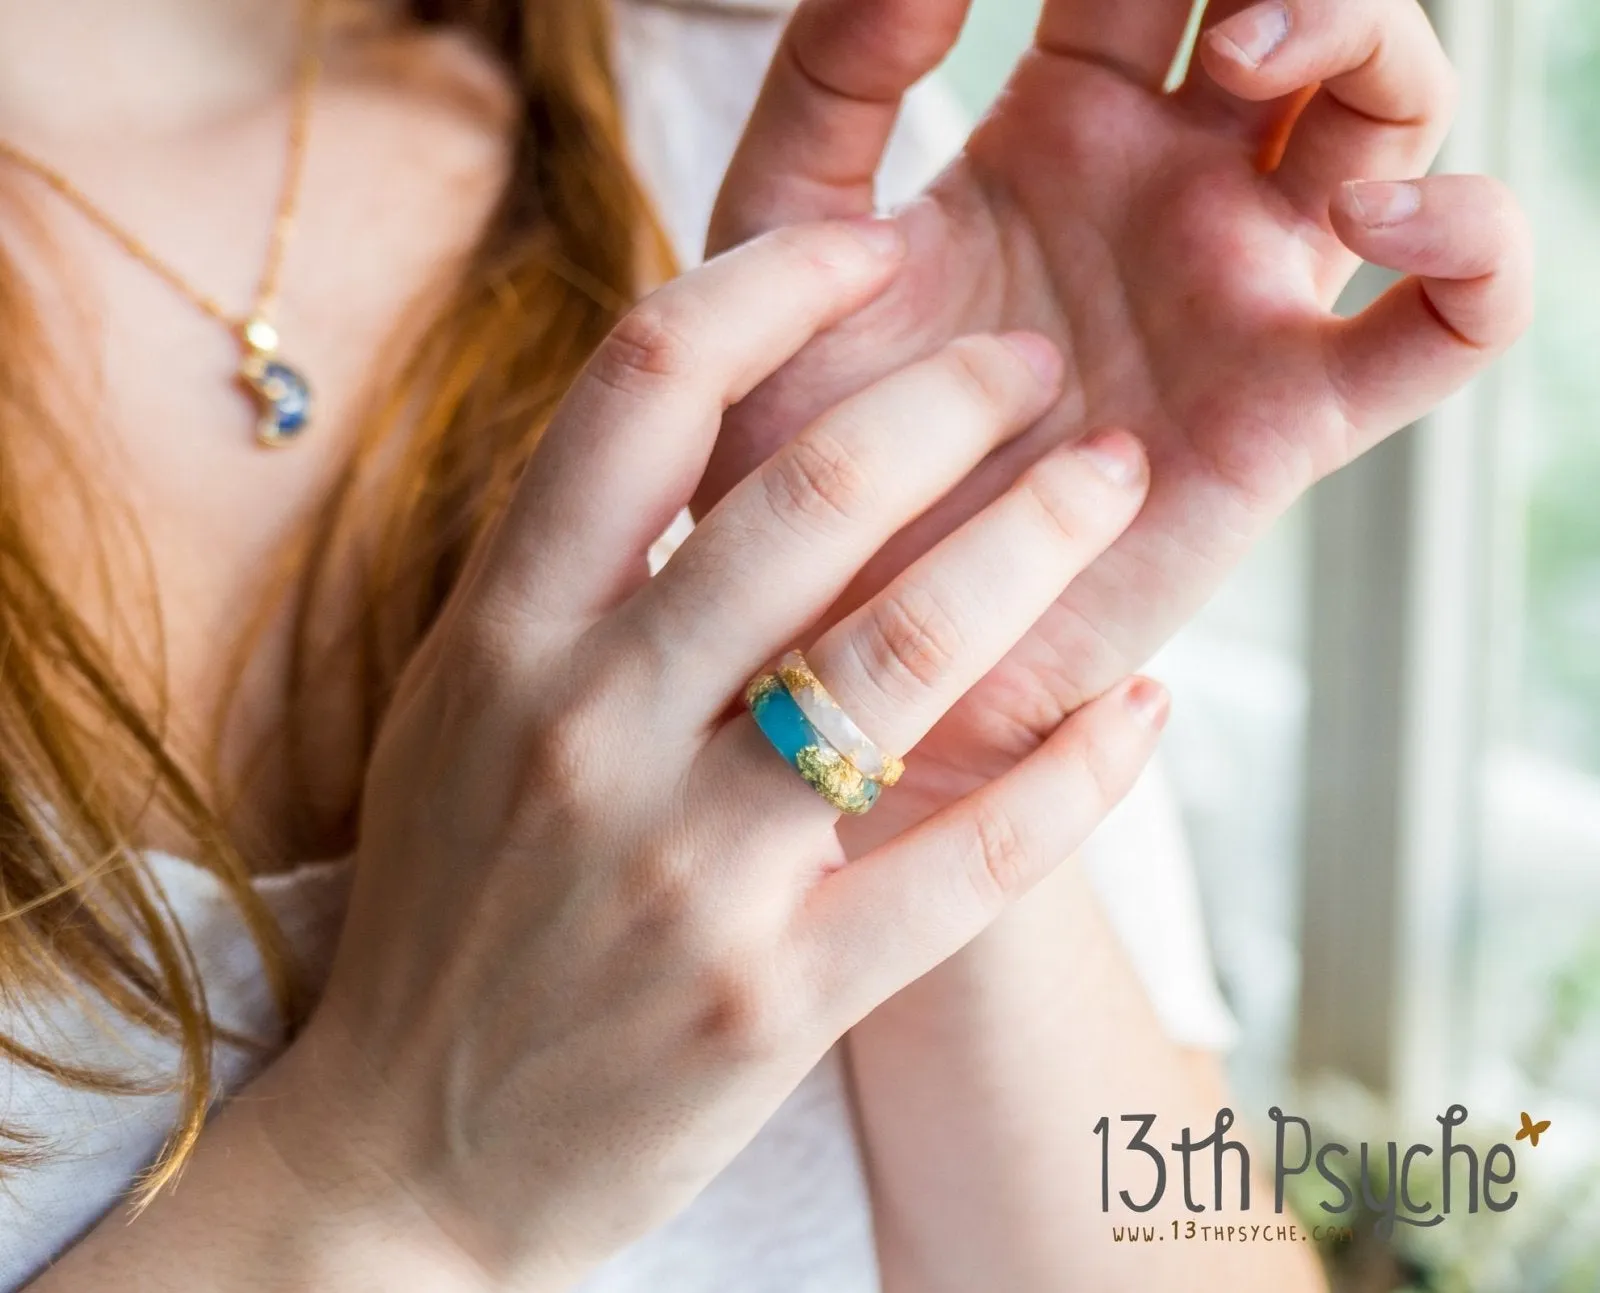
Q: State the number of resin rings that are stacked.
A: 2